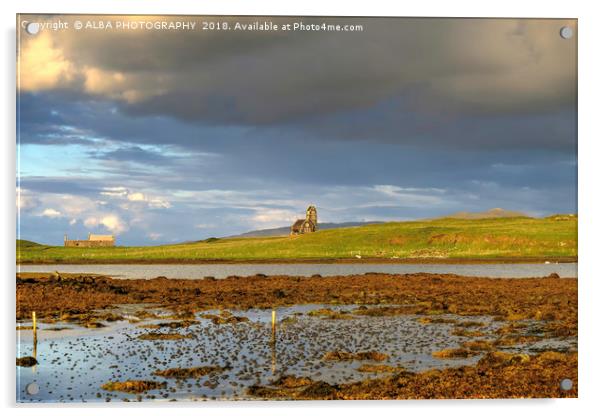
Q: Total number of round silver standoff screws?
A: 4